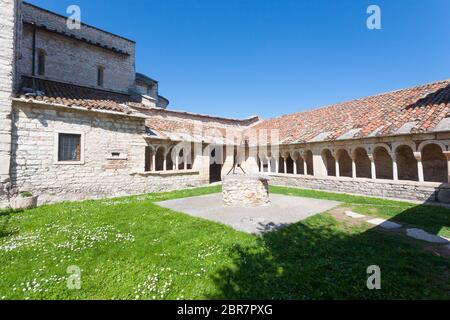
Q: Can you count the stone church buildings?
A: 1